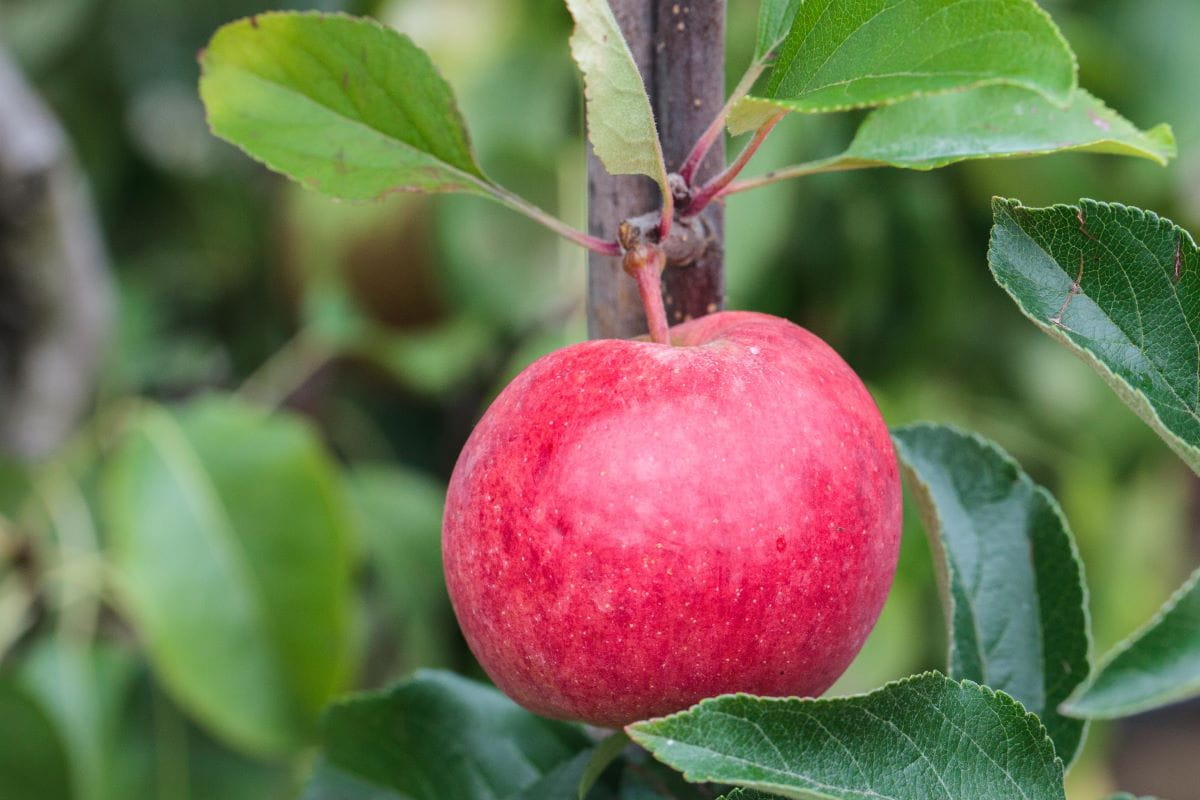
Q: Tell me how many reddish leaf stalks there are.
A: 5